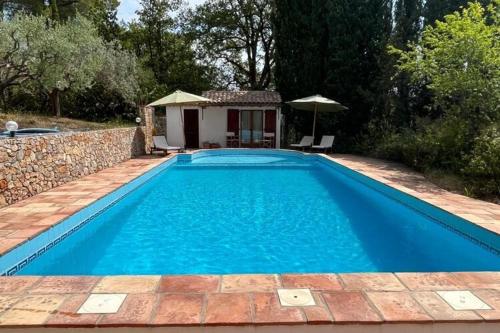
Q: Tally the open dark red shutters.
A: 2